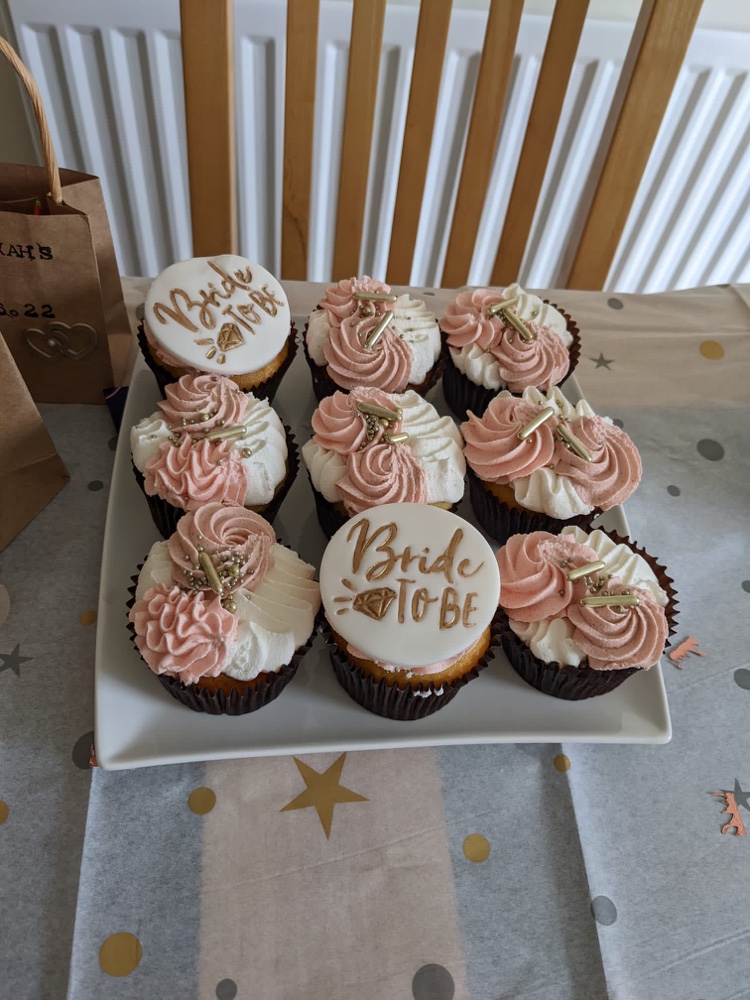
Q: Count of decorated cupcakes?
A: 9